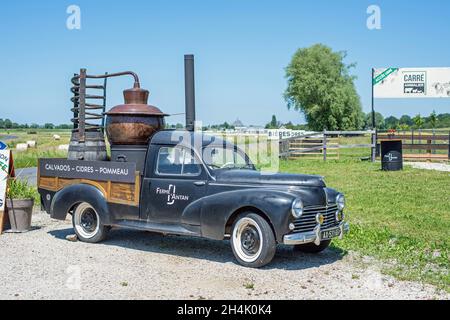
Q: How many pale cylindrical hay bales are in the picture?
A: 4